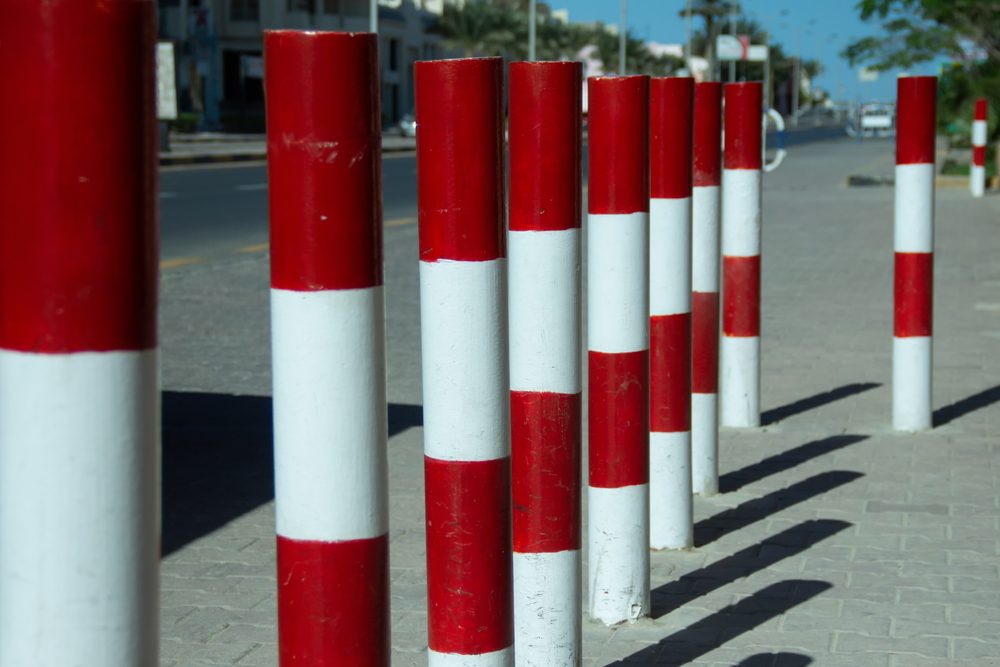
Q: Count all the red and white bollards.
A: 10